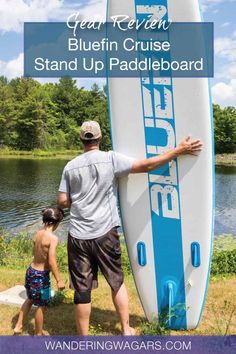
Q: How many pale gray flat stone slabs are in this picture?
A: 1